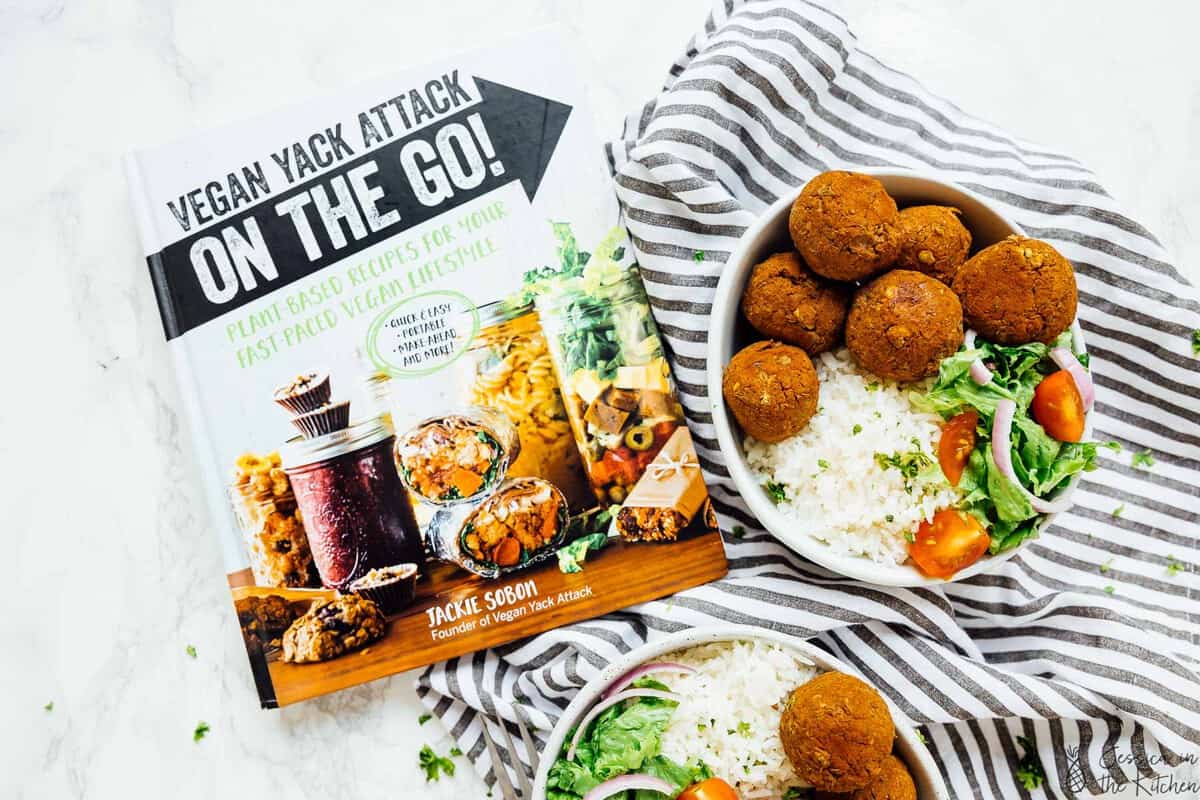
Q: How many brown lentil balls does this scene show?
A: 8